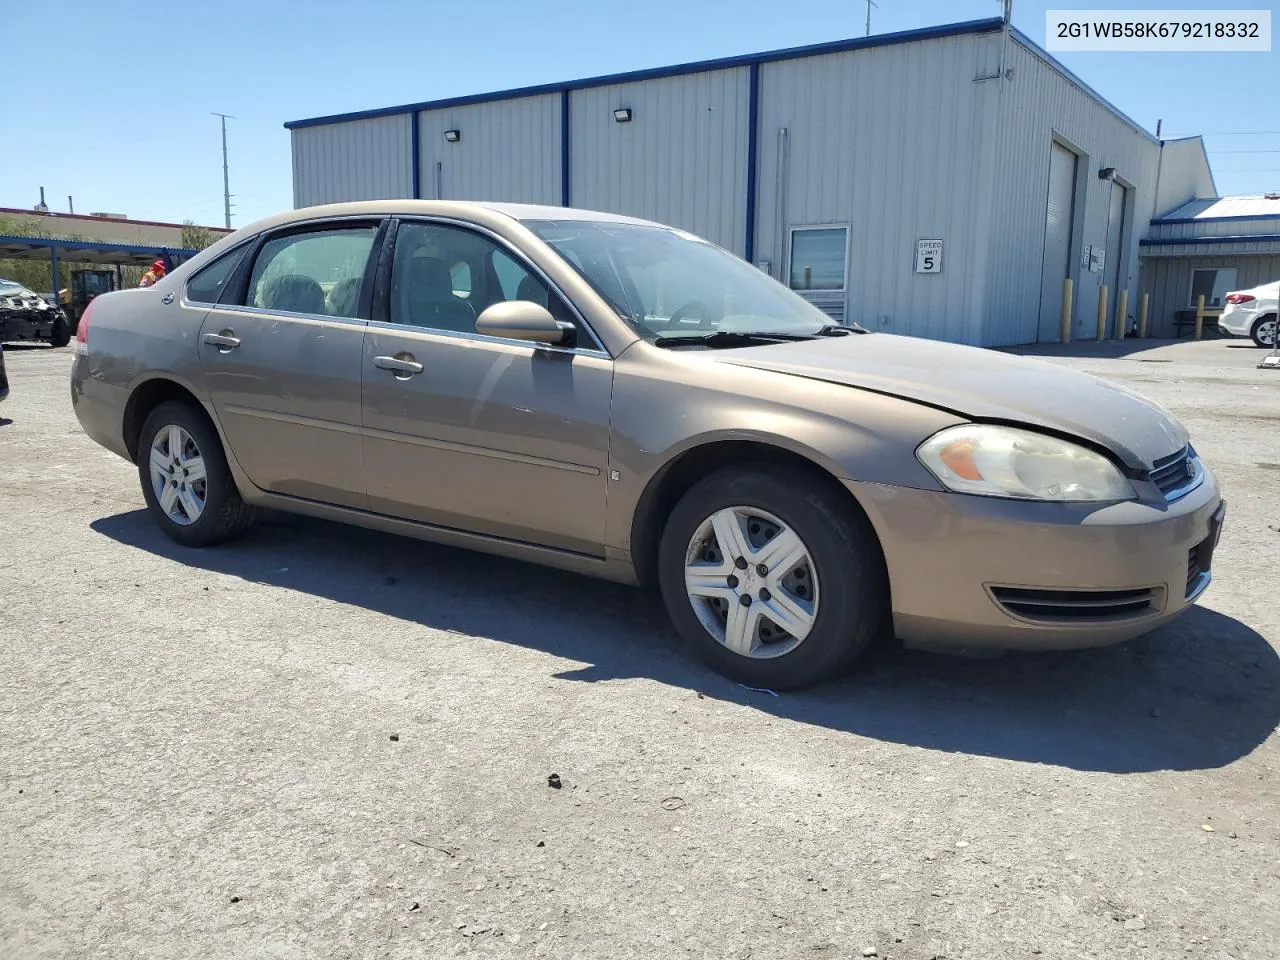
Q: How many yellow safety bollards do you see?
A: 5